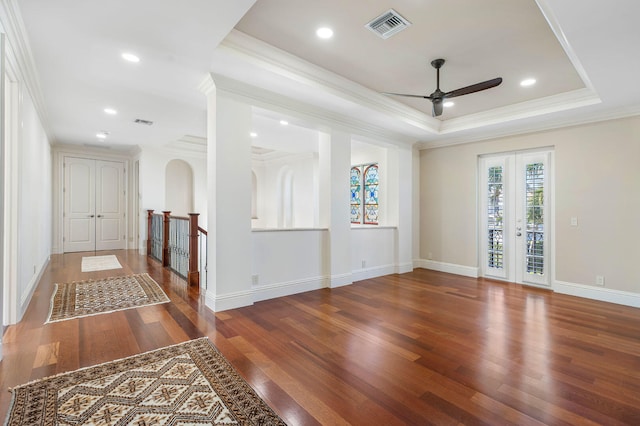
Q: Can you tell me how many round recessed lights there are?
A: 8